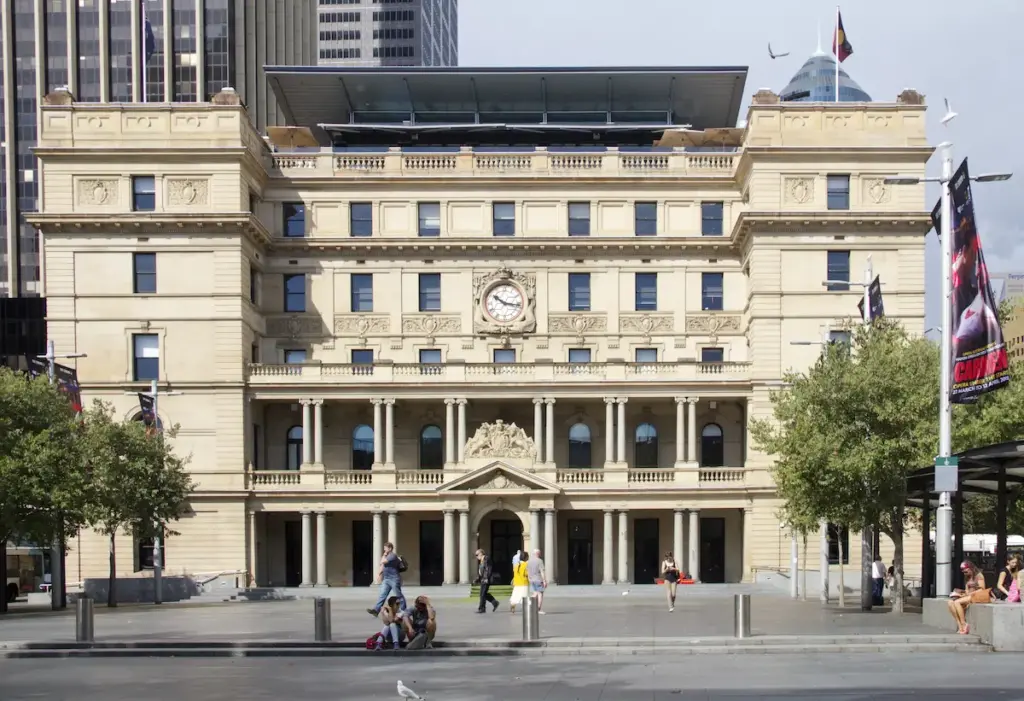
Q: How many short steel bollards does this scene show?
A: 4